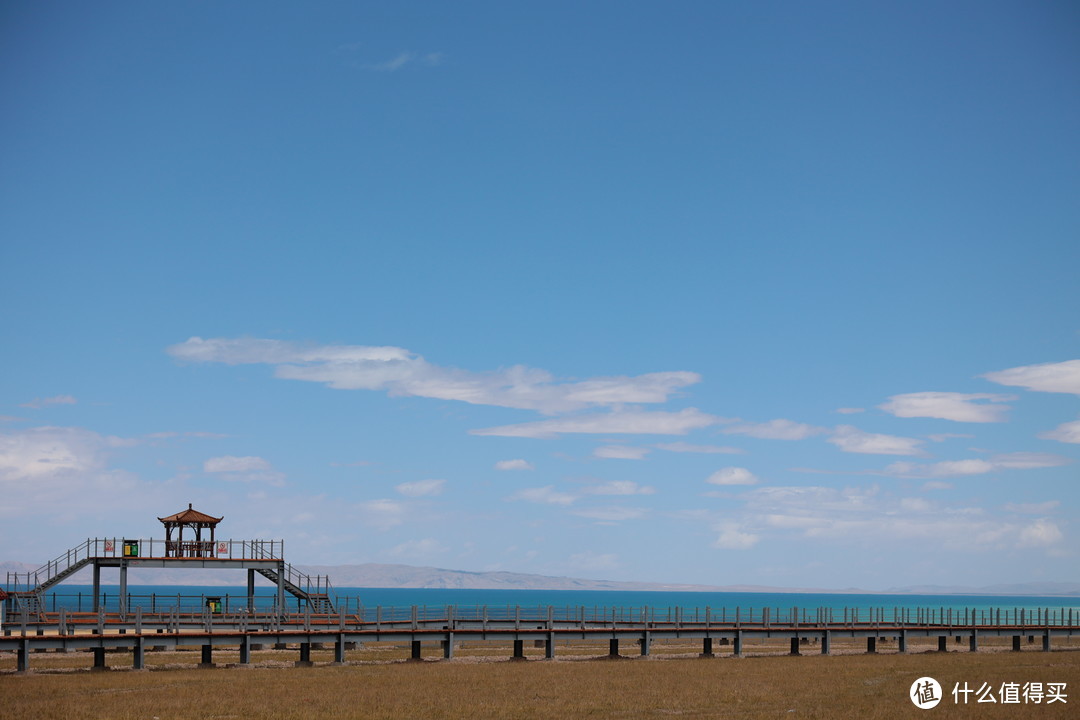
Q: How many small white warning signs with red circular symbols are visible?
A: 2